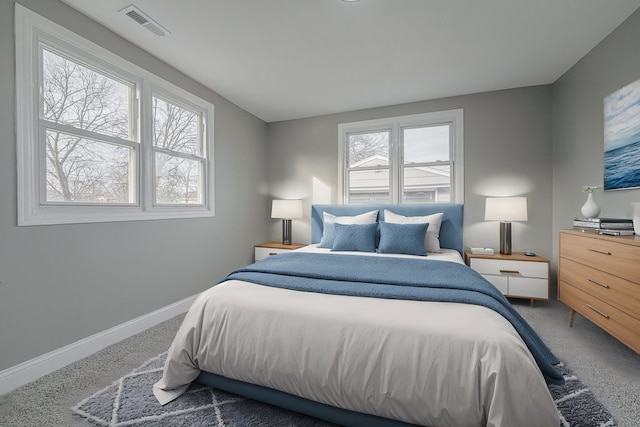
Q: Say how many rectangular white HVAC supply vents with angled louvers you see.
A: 1